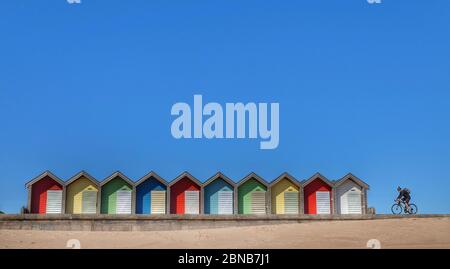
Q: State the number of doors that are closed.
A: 10